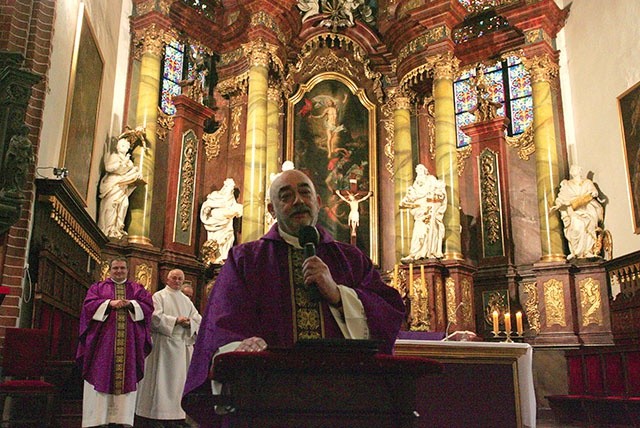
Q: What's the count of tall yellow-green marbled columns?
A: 6